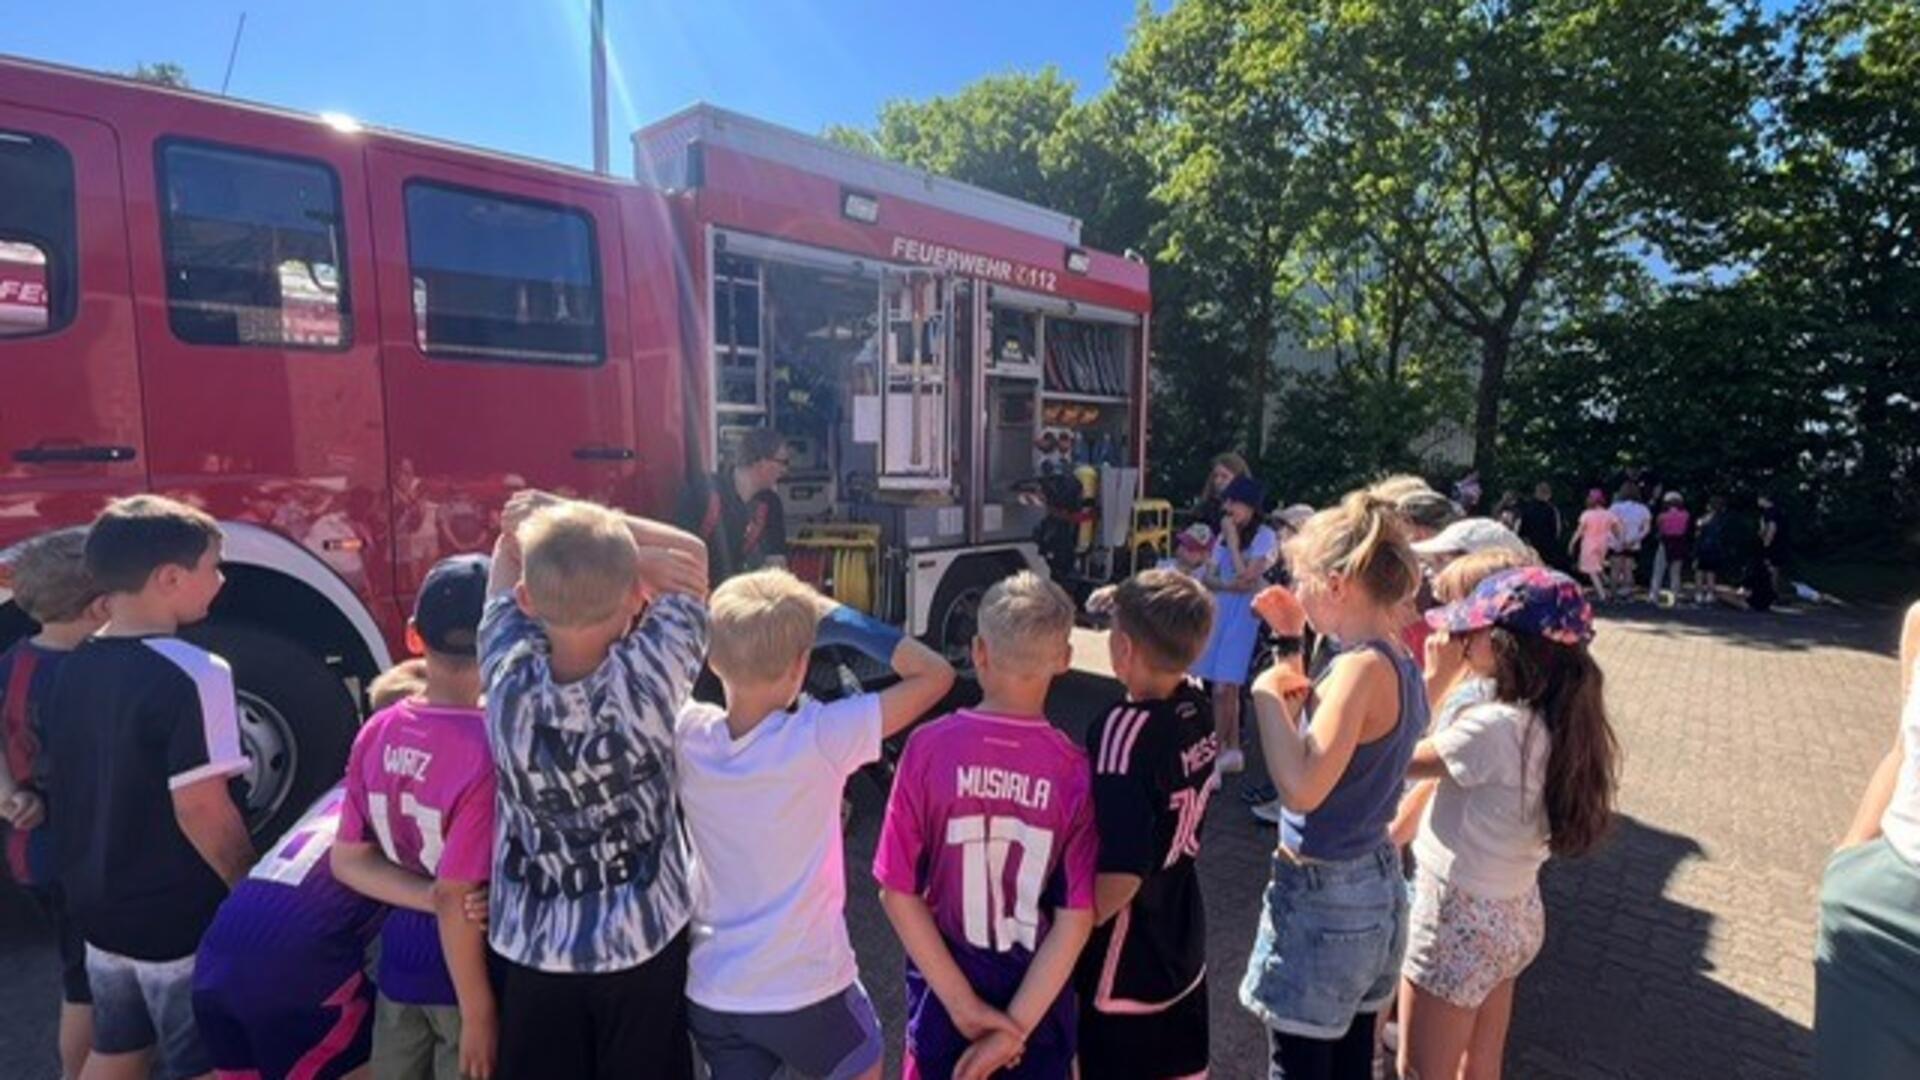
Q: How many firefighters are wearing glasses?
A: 1